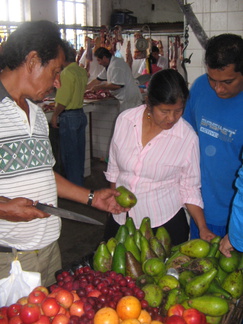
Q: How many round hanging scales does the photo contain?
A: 1